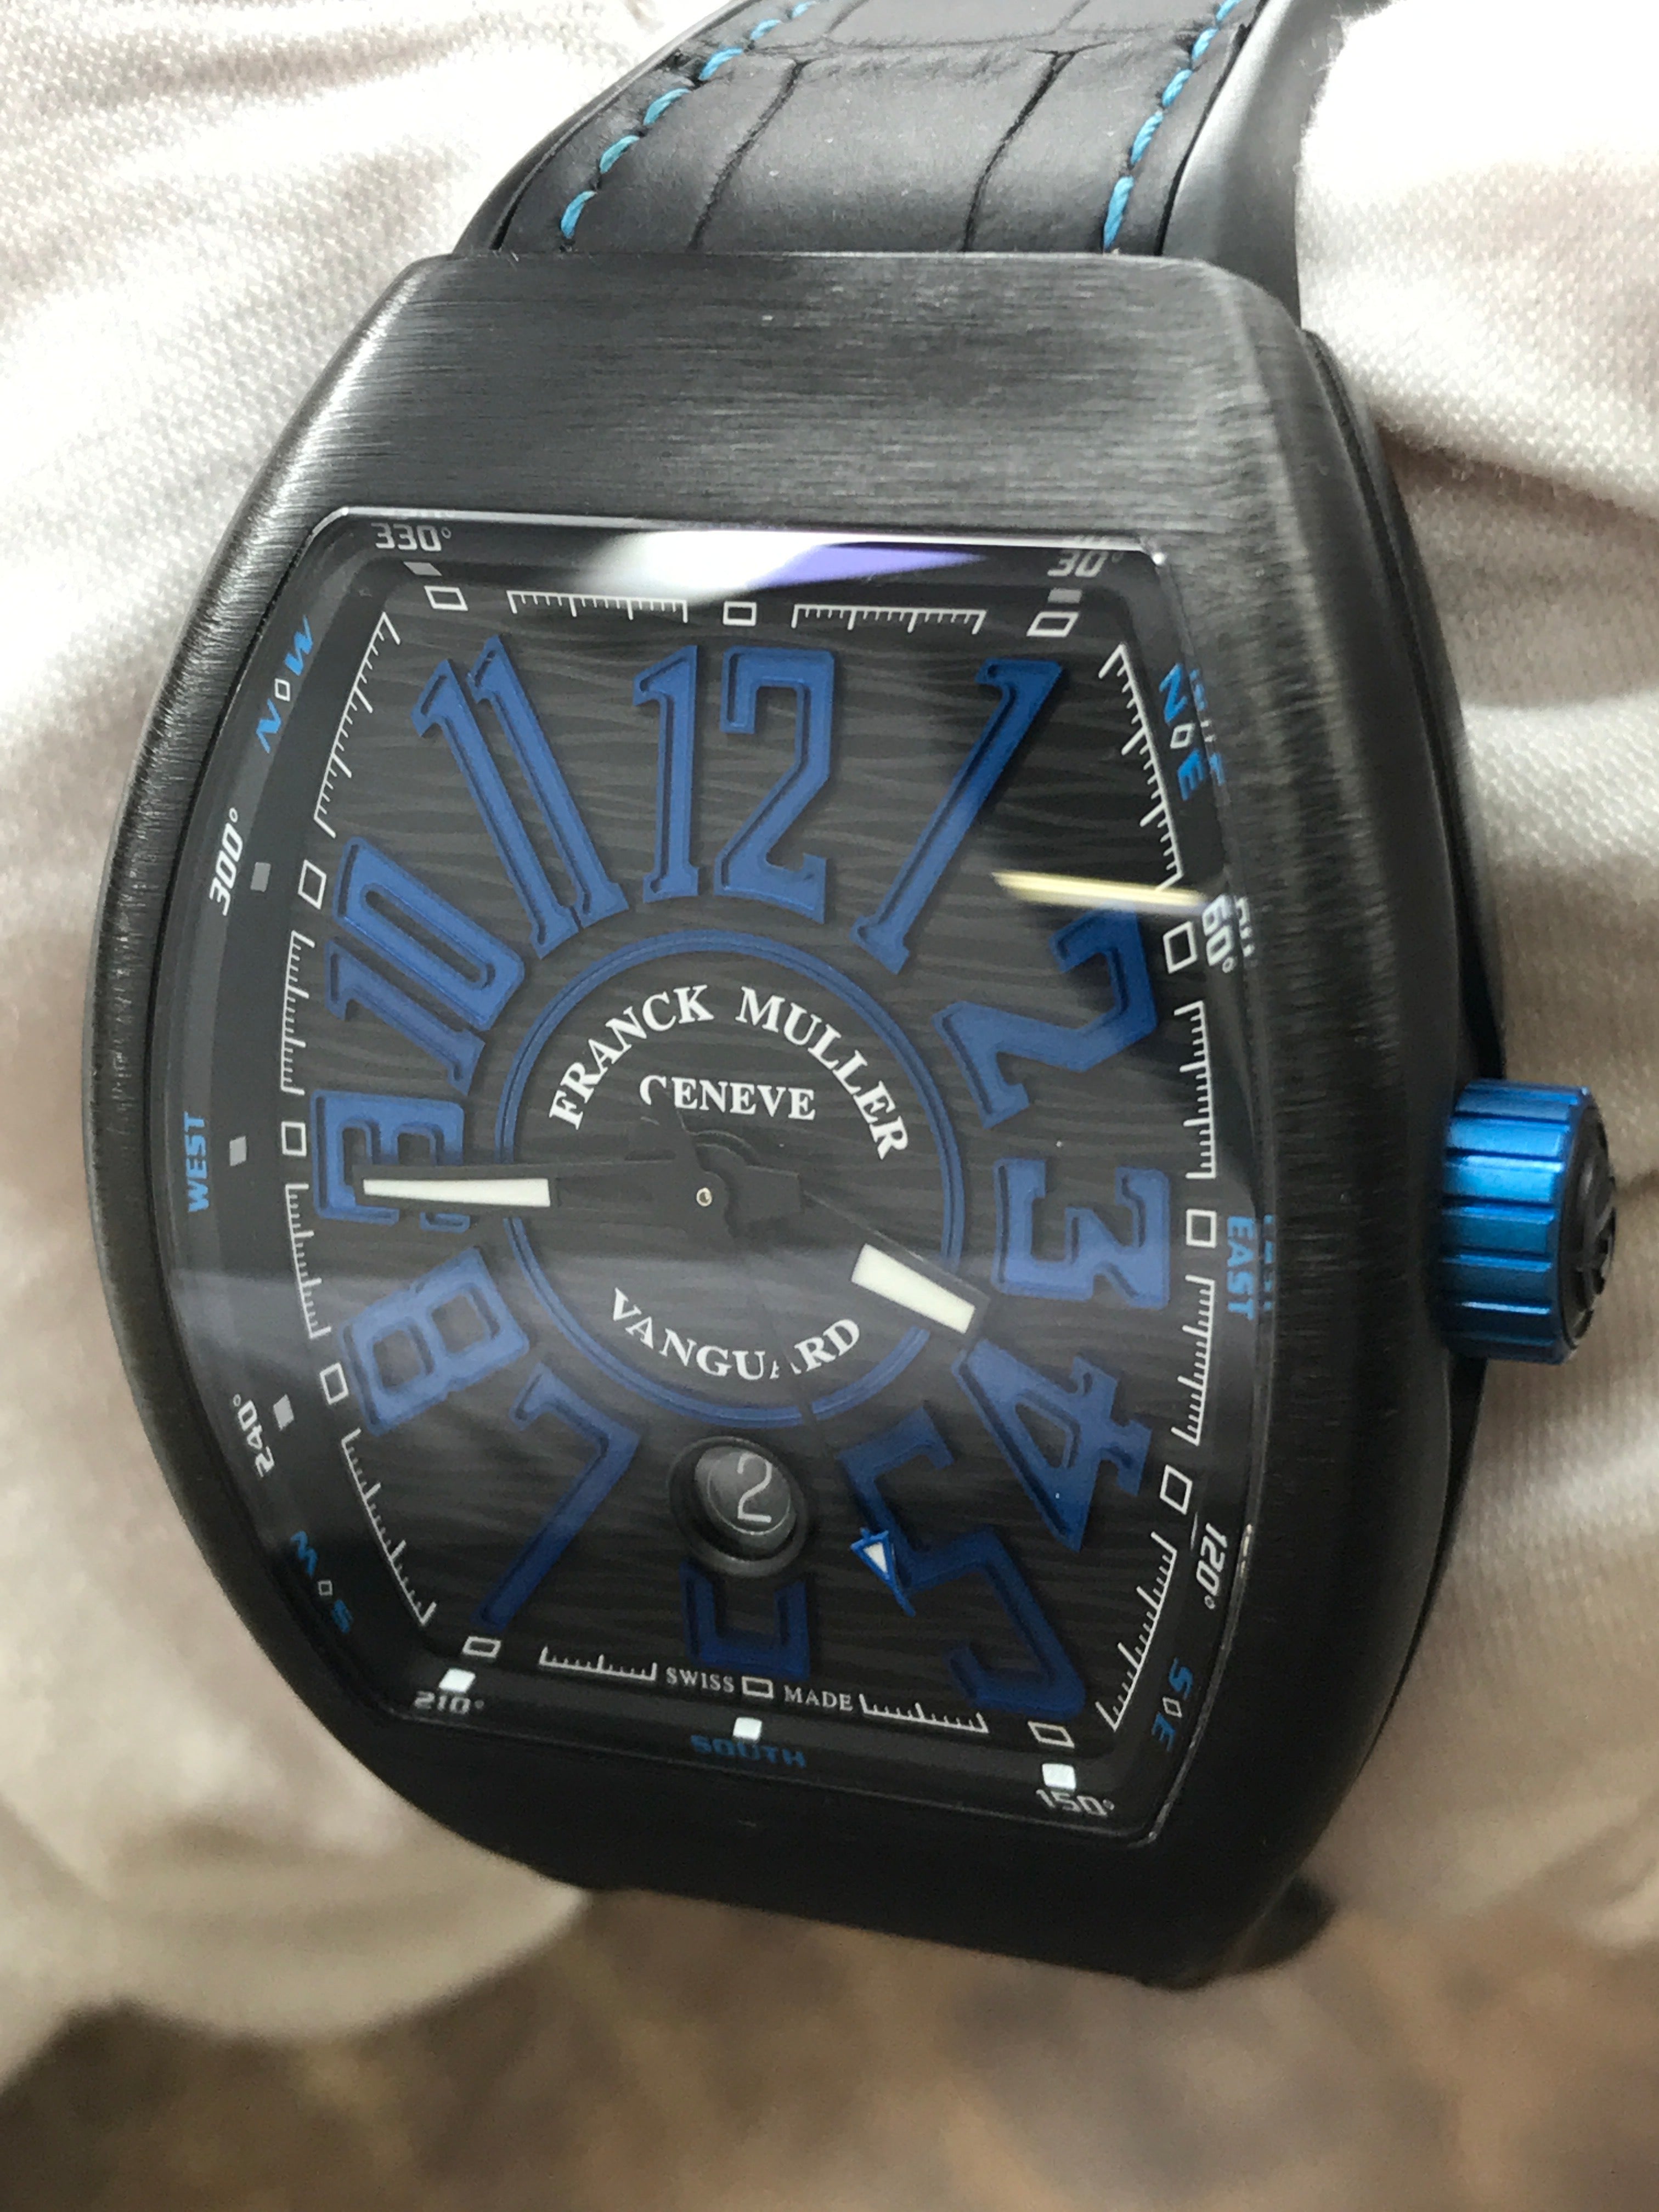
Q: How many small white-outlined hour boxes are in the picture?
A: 12